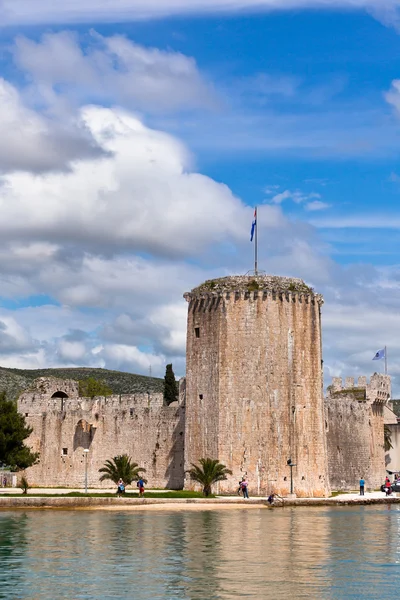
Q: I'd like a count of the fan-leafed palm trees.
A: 2